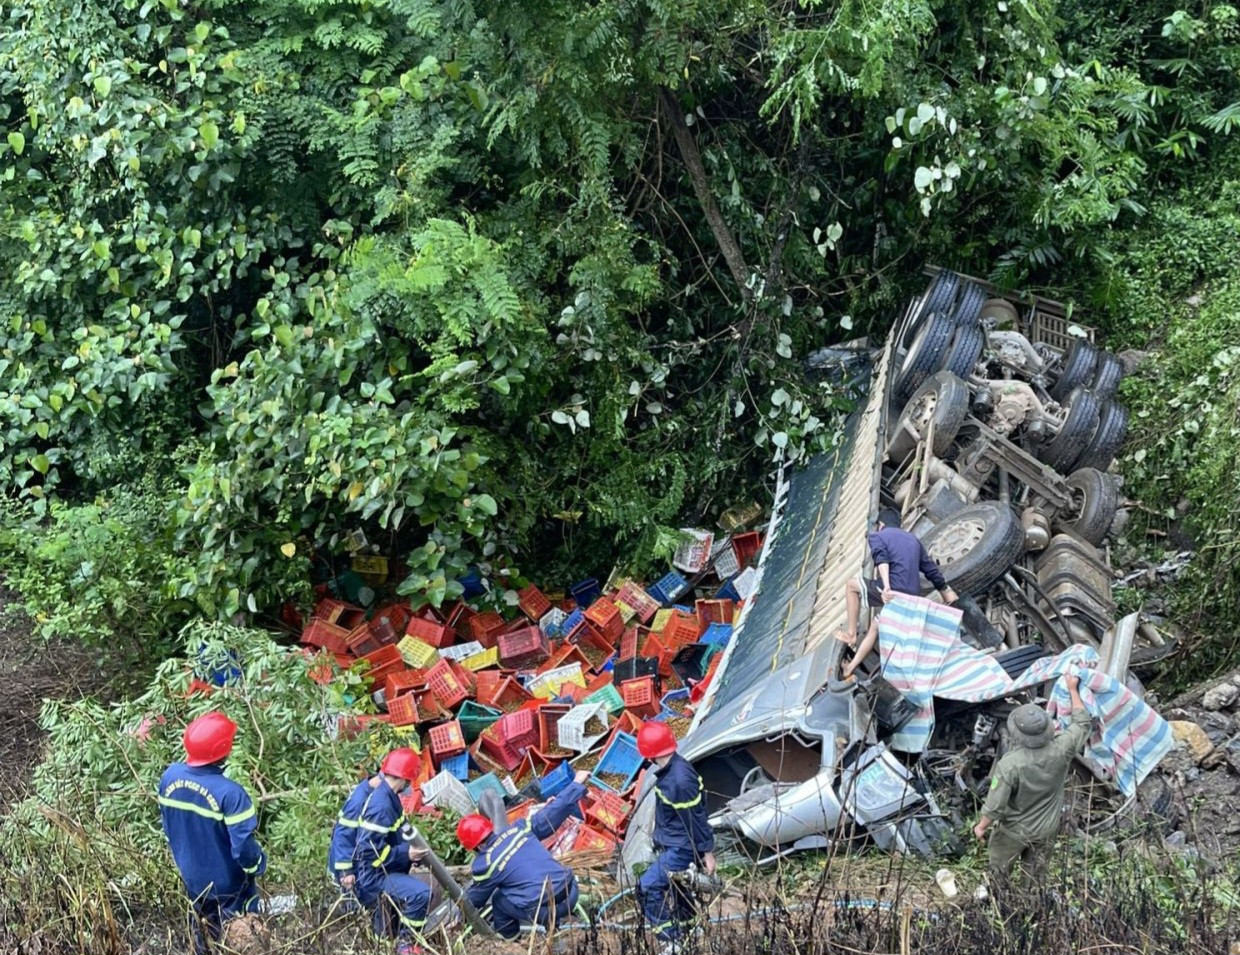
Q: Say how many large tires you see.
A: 11